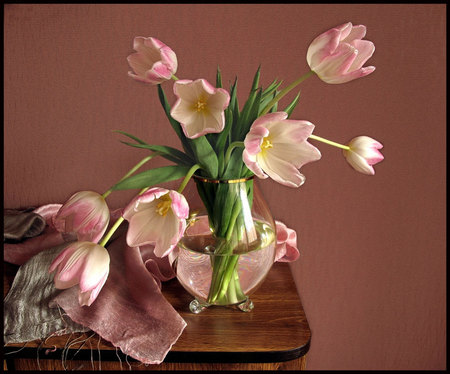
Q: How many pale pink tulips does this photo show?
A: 8